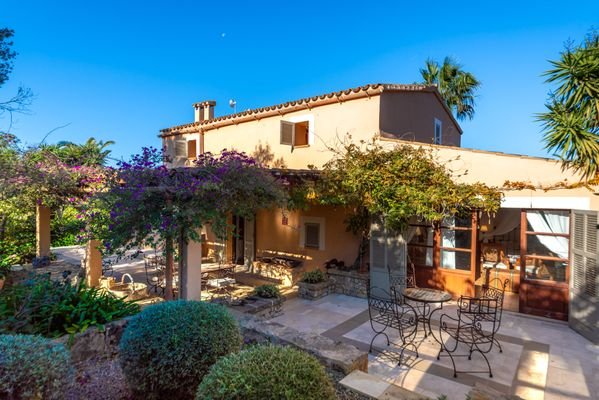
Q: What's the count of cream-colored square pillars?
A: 3